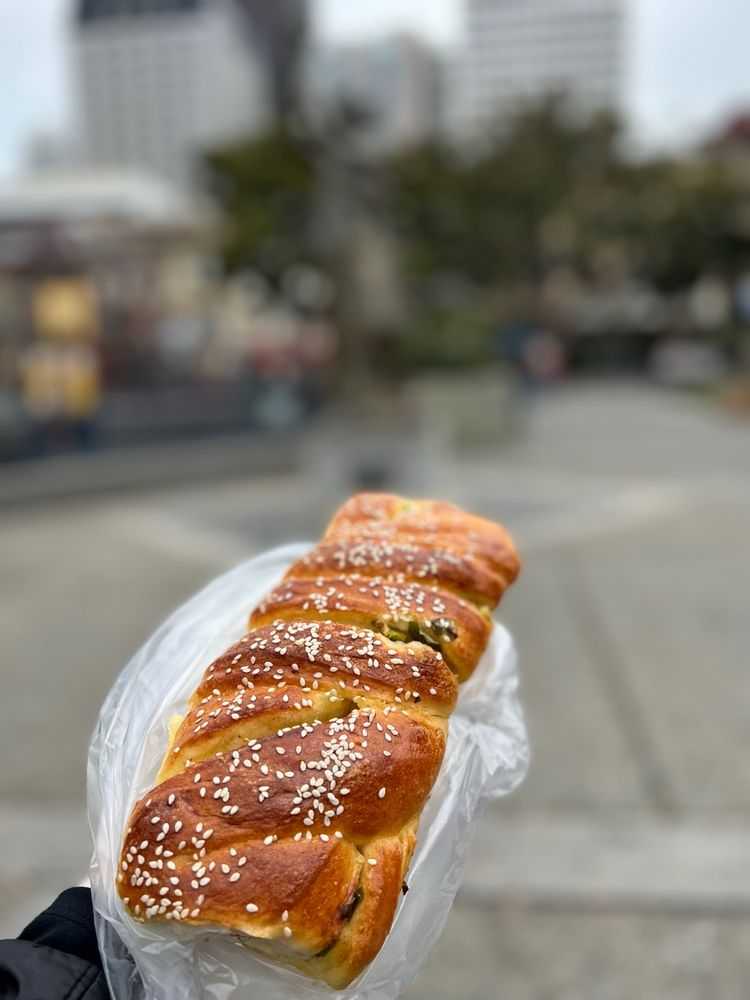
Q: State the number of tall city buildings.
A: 3